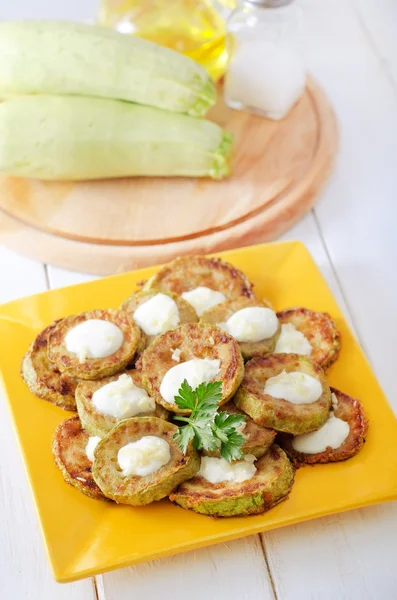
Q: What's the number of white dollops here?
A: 12